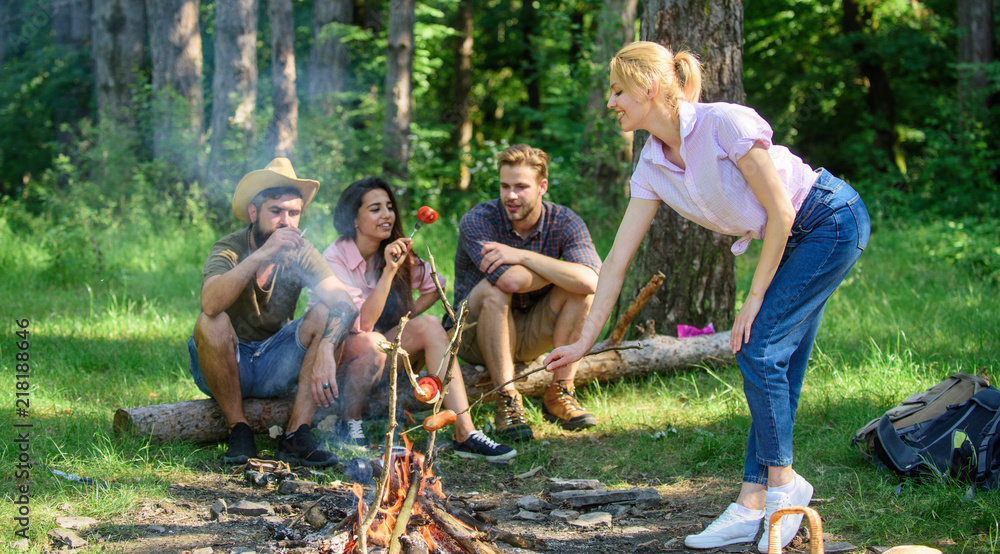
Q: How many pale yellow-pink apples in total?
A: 0